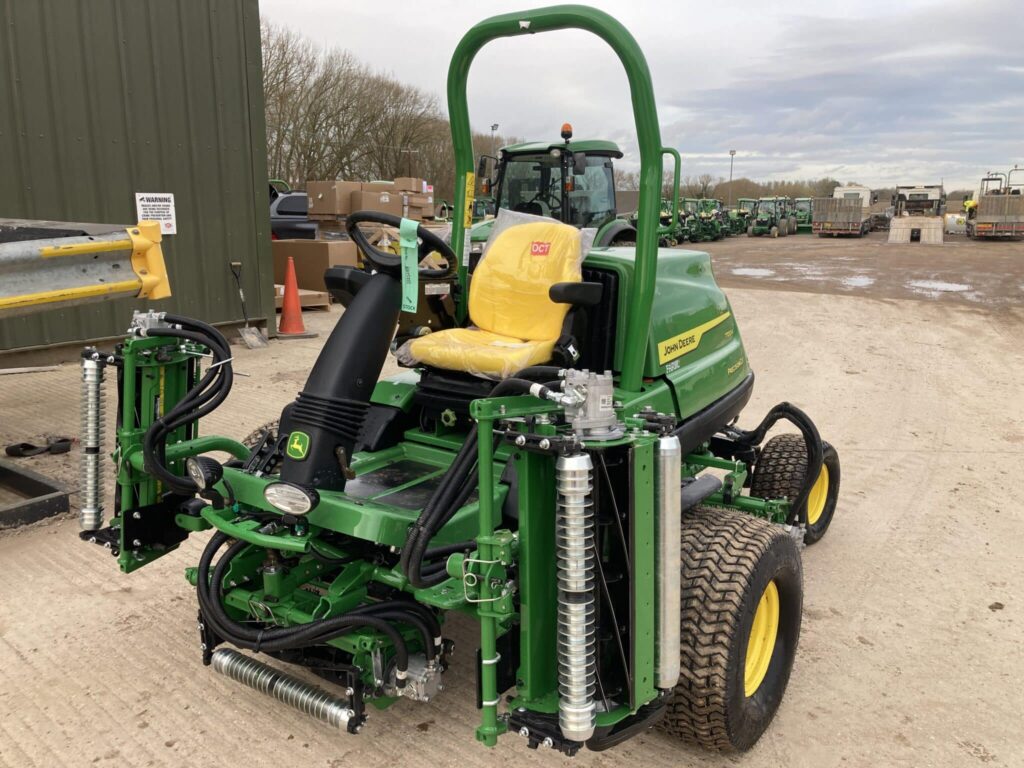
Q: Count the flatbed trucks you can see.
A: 3